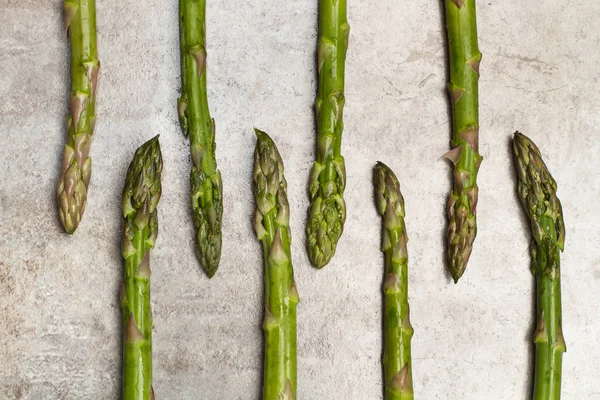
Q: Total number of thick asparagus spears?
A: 8